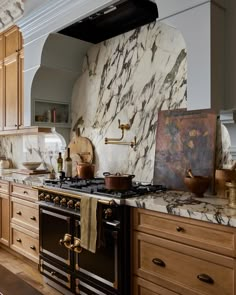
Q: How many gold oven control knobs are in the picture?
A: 7